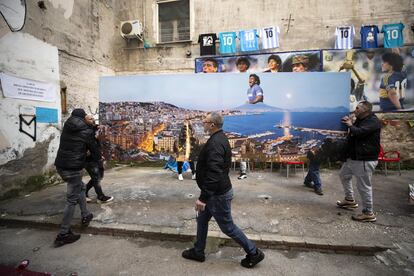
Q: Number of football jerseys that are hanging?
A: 7